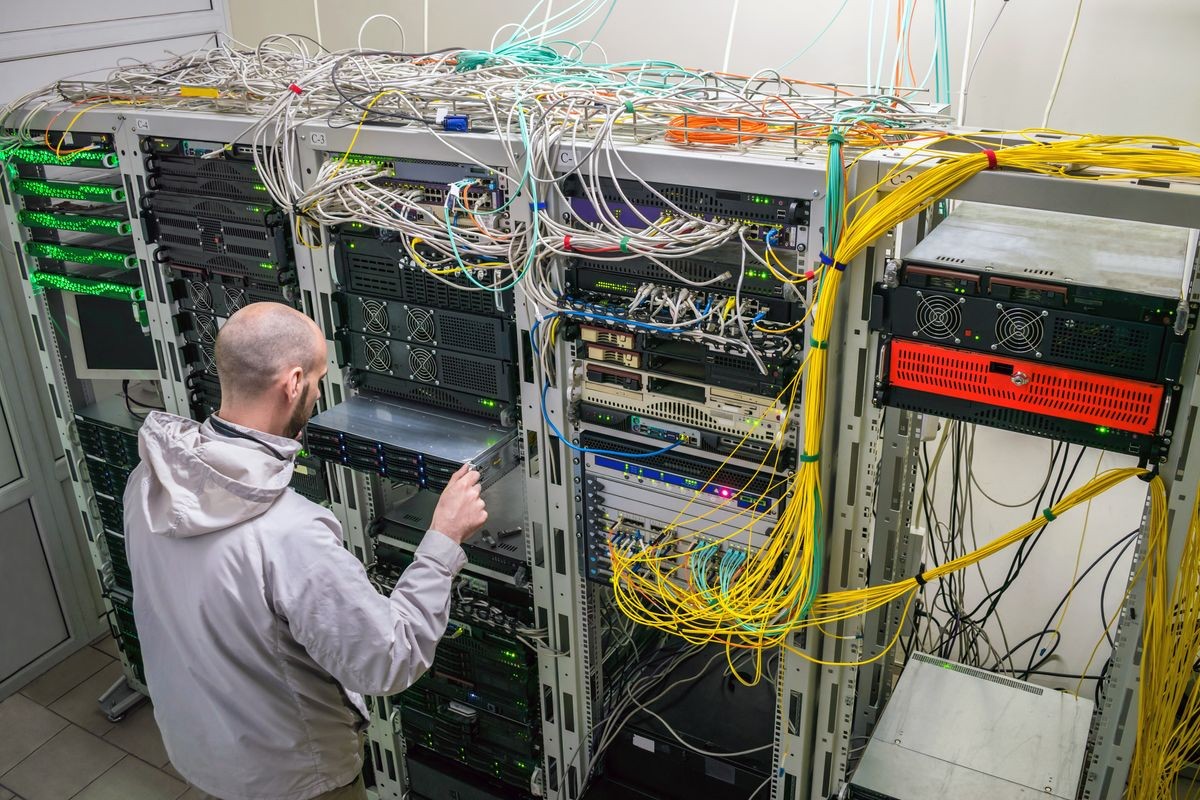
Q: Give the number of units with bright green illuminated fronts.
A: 5